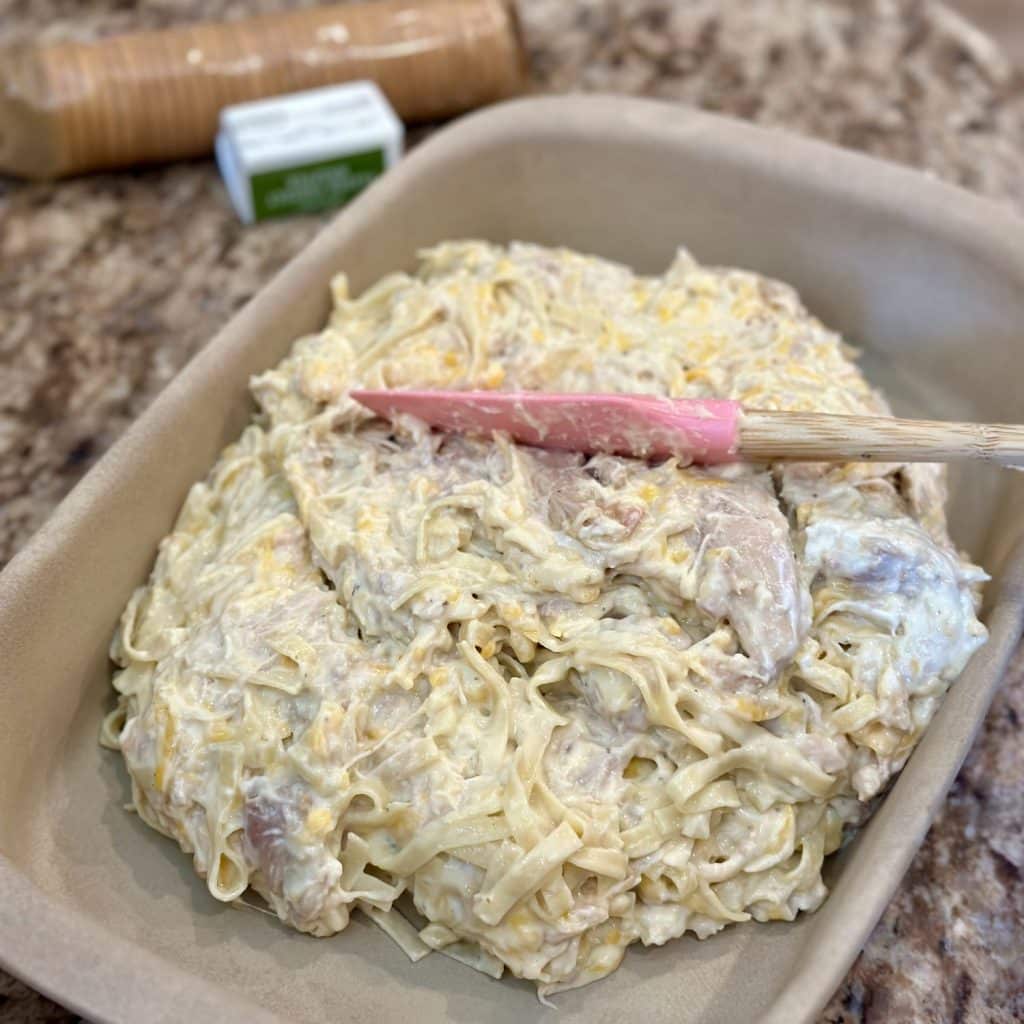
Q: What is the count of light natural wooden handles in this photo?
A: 1